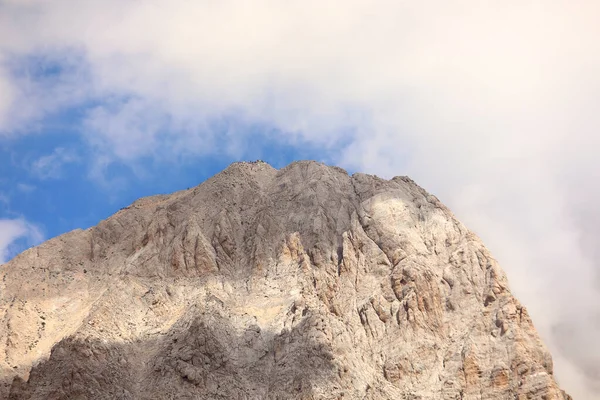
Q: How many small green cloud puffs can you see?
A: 0